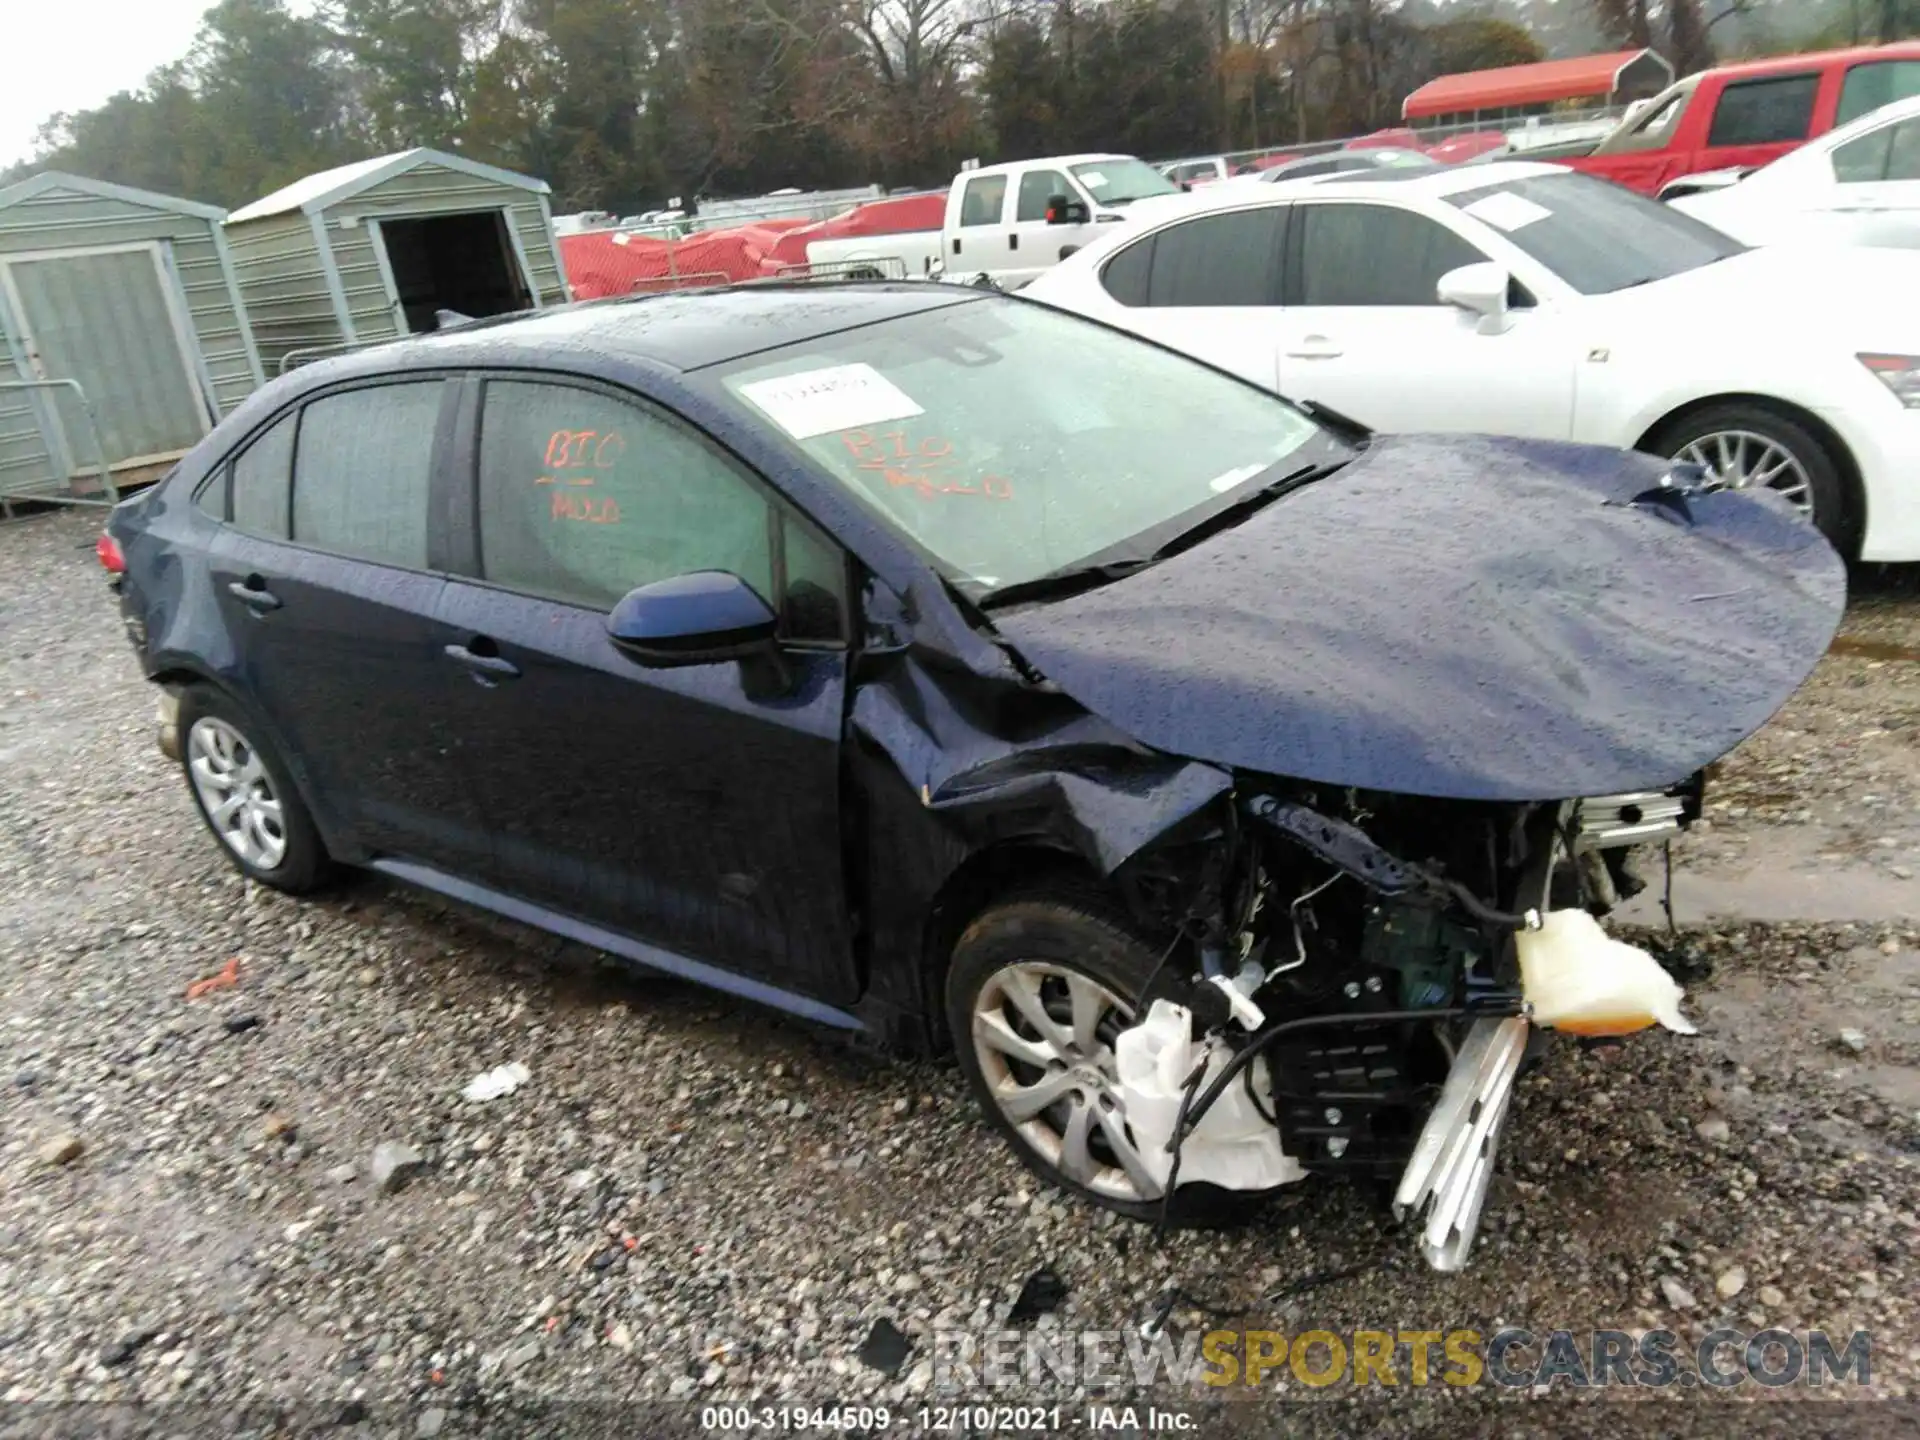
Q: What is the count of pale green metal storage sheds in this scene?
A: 2